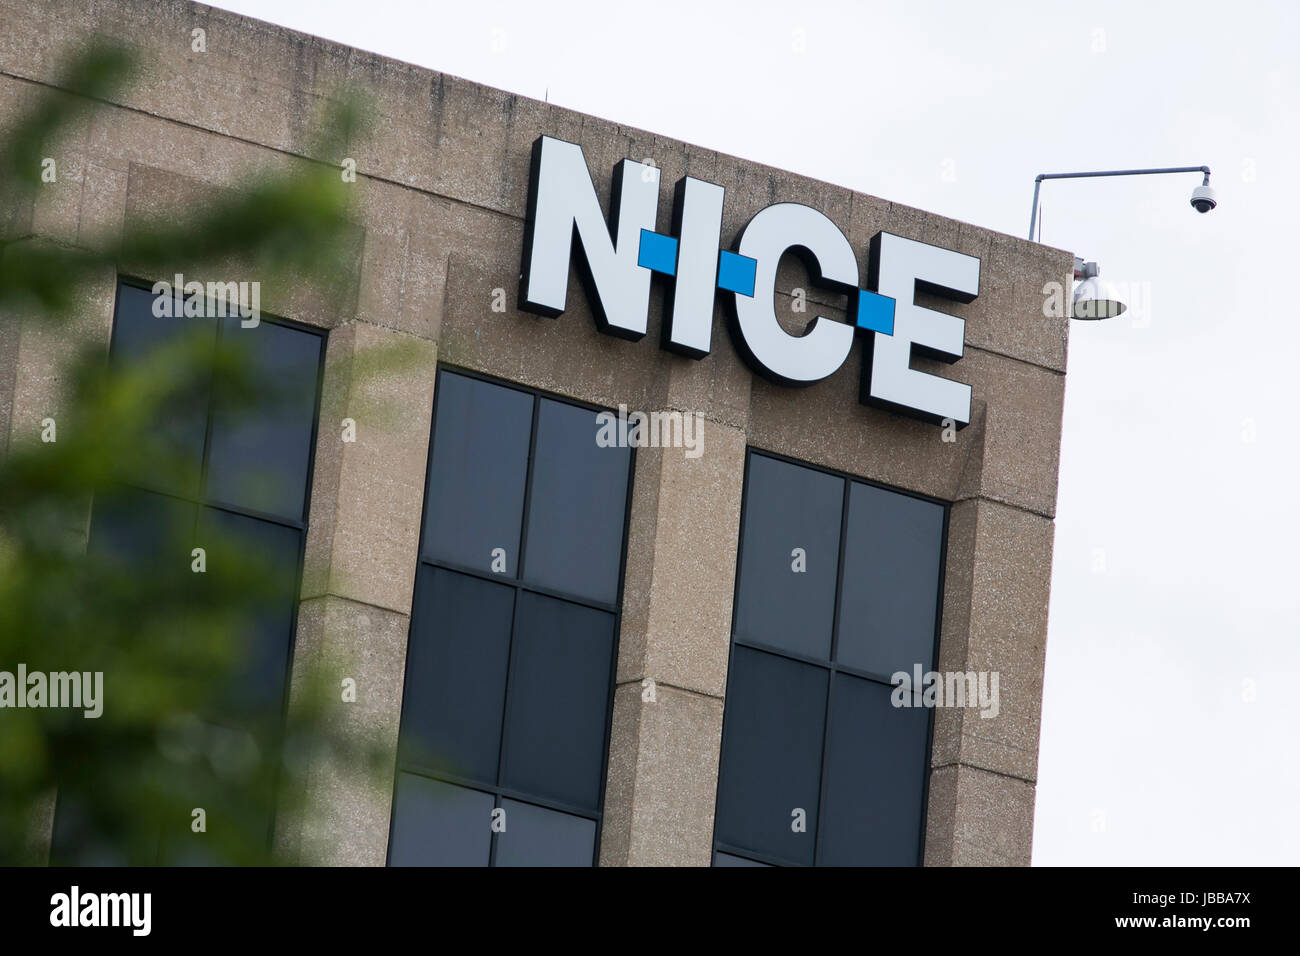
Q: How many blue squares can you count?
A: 3